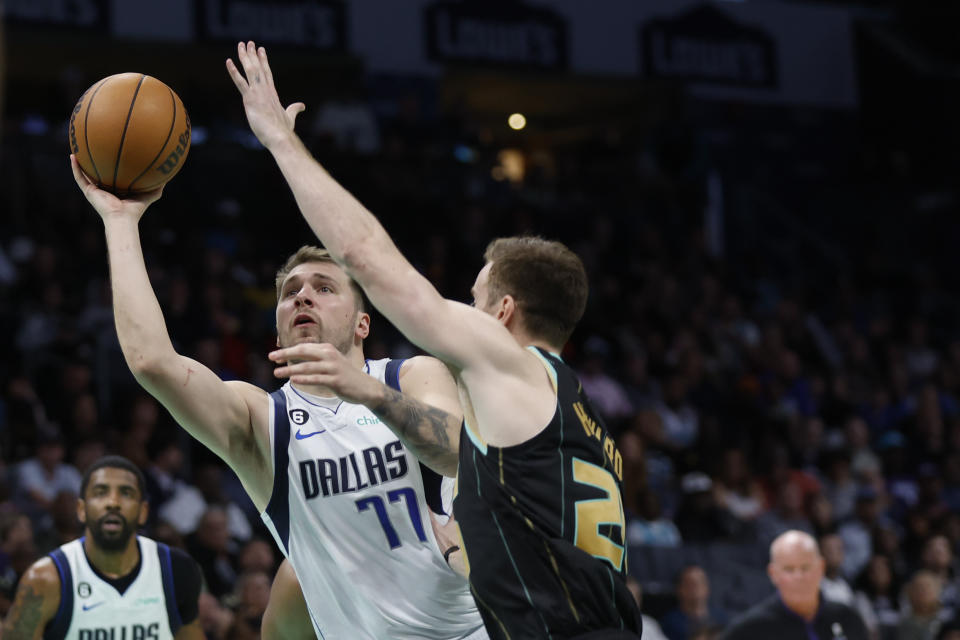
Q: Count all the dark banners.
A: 4